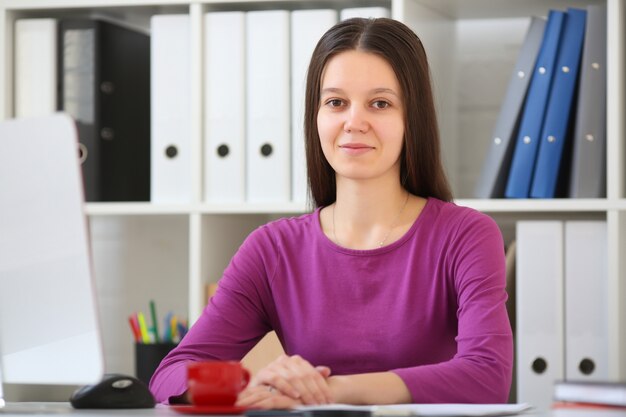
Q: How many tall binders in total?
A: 13